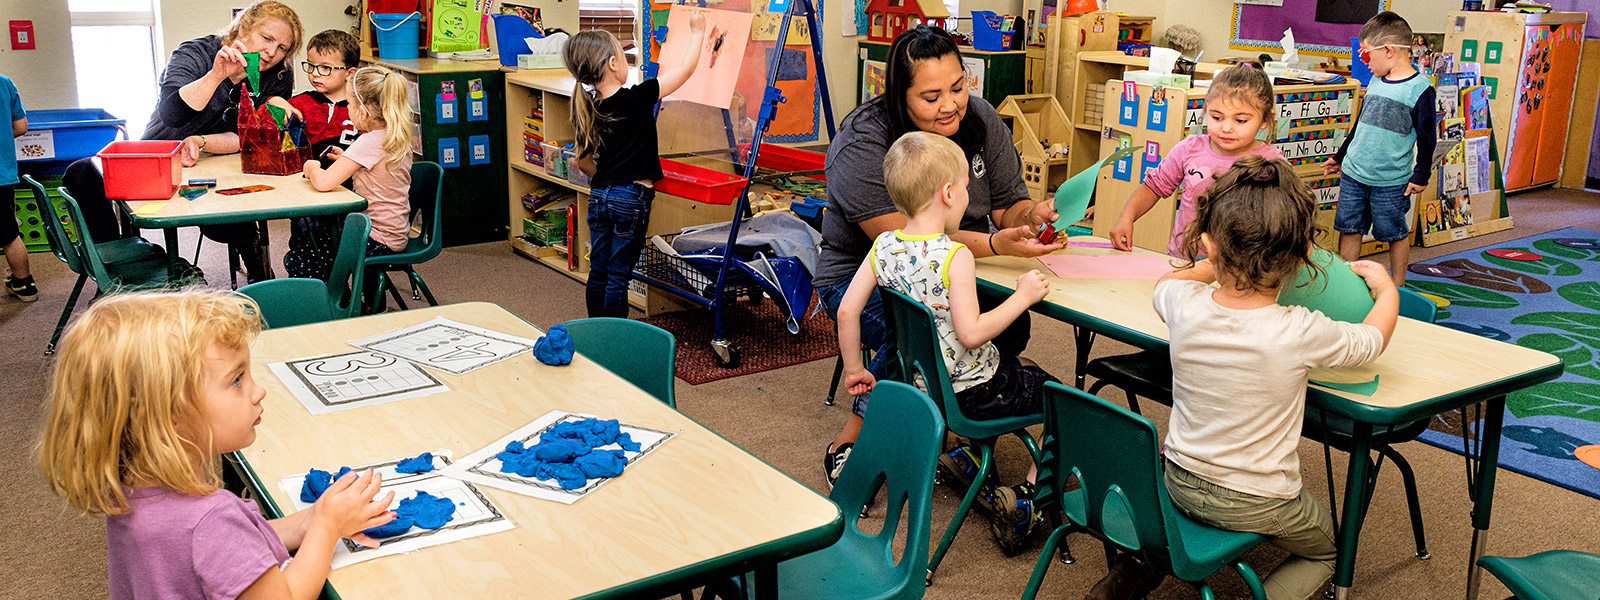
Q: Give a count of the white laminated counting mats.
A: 4